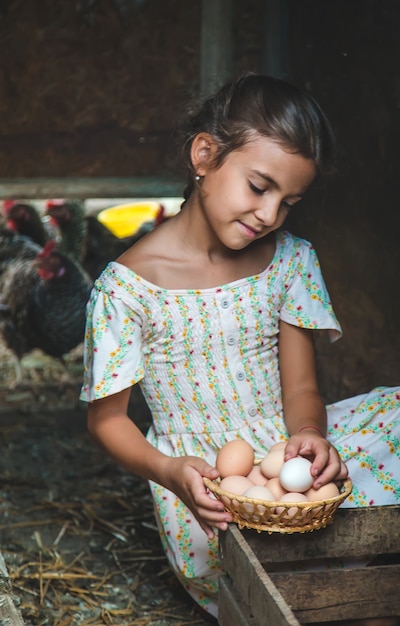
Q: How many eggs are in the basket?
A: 10